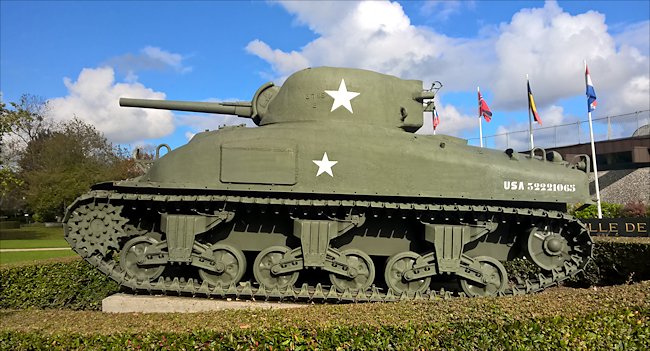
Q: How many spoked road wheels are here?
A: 6